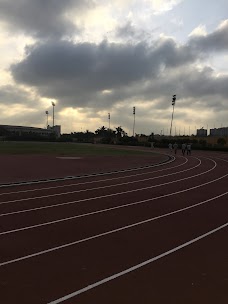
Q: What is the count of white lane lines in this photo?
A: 7